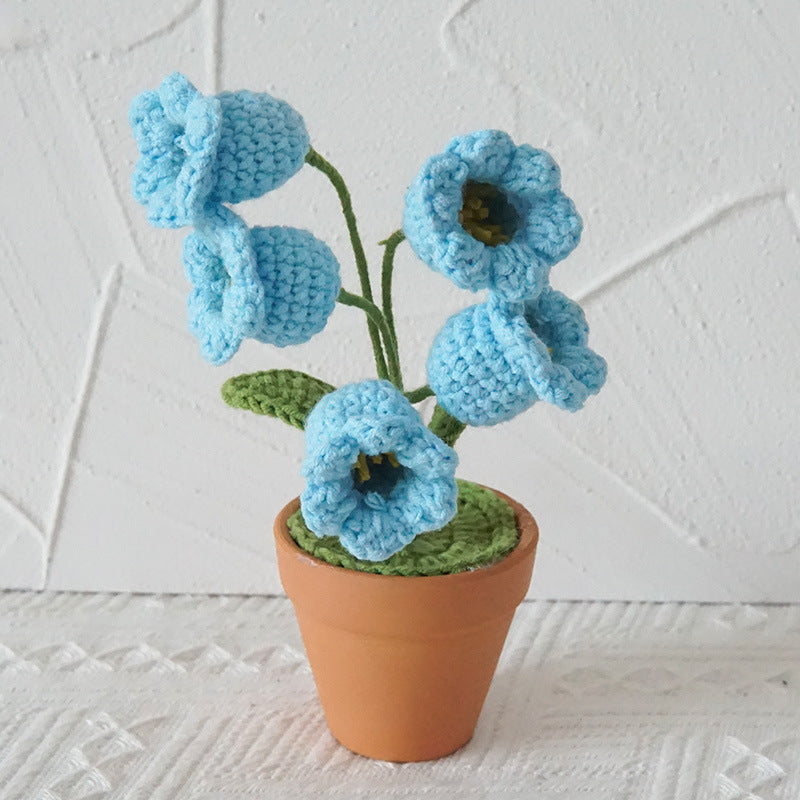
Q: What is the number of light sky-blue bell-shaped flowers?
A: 5